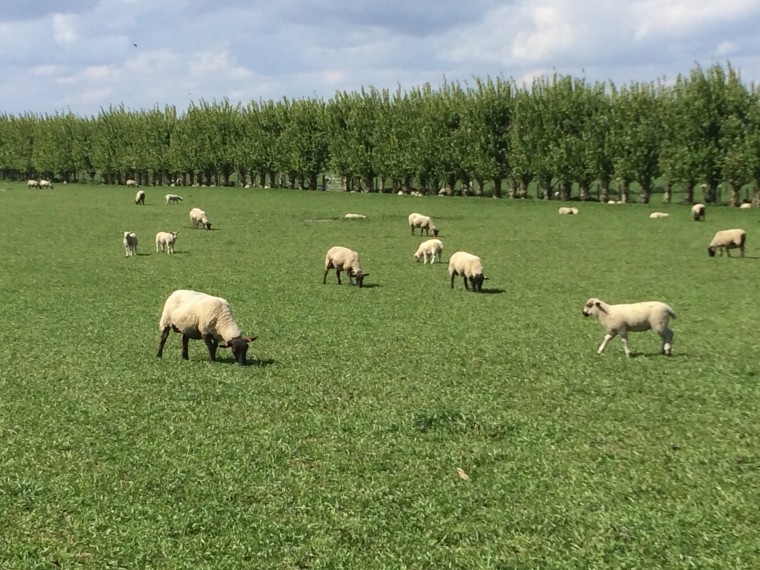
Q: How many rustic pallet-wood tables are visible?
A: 0